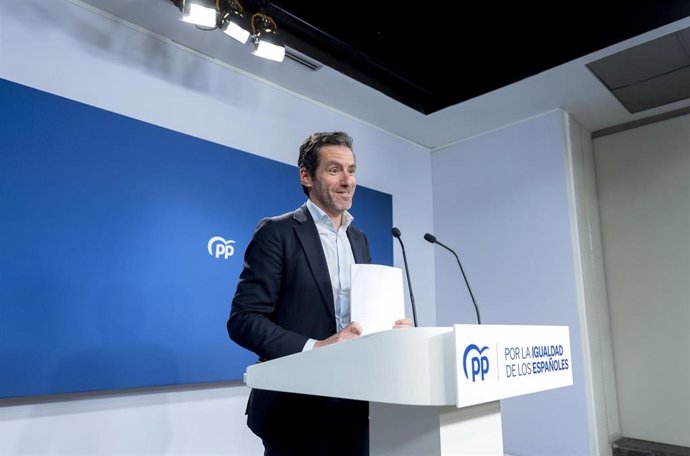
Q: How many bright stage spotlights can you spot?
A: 3